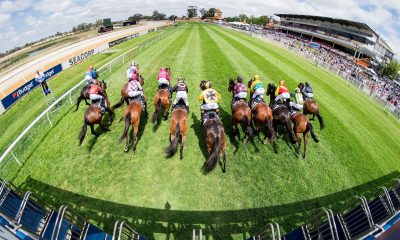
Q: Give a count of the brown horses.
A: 11